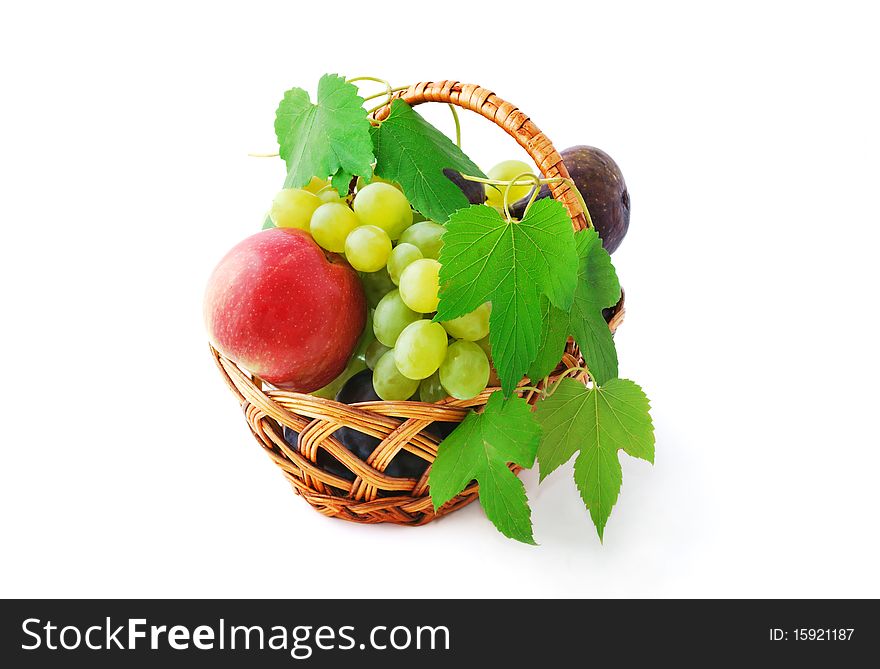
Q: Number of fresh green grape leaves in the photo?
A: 6